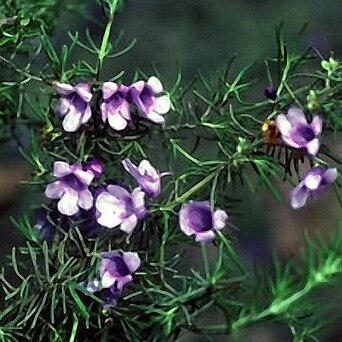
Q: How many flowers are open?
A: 10